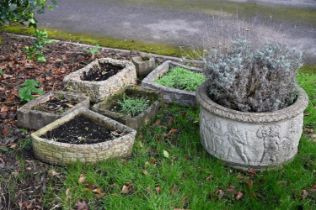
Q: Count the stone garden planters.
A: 7